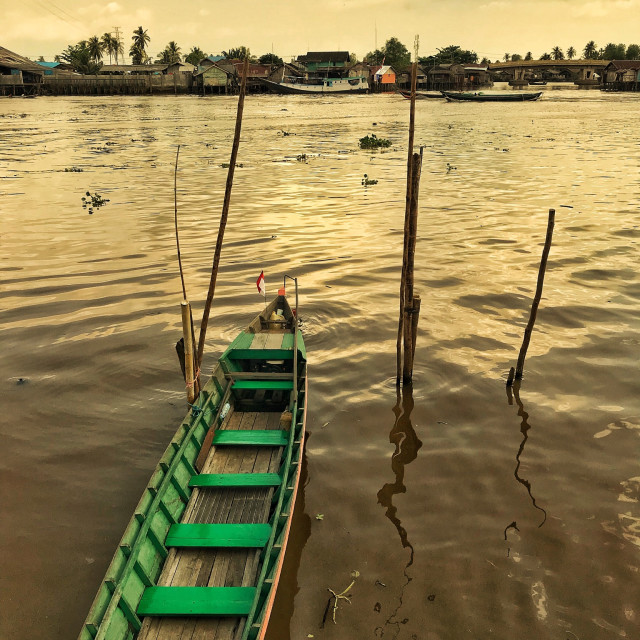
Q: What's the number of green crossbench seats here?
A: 5